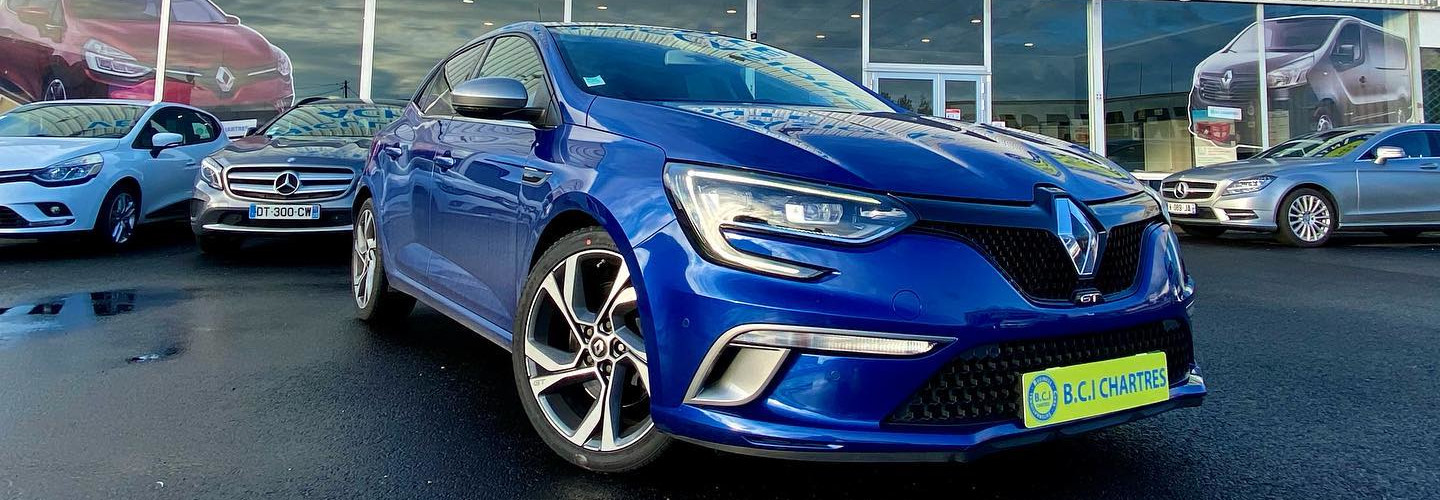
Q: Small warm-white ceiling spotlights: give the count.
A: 10